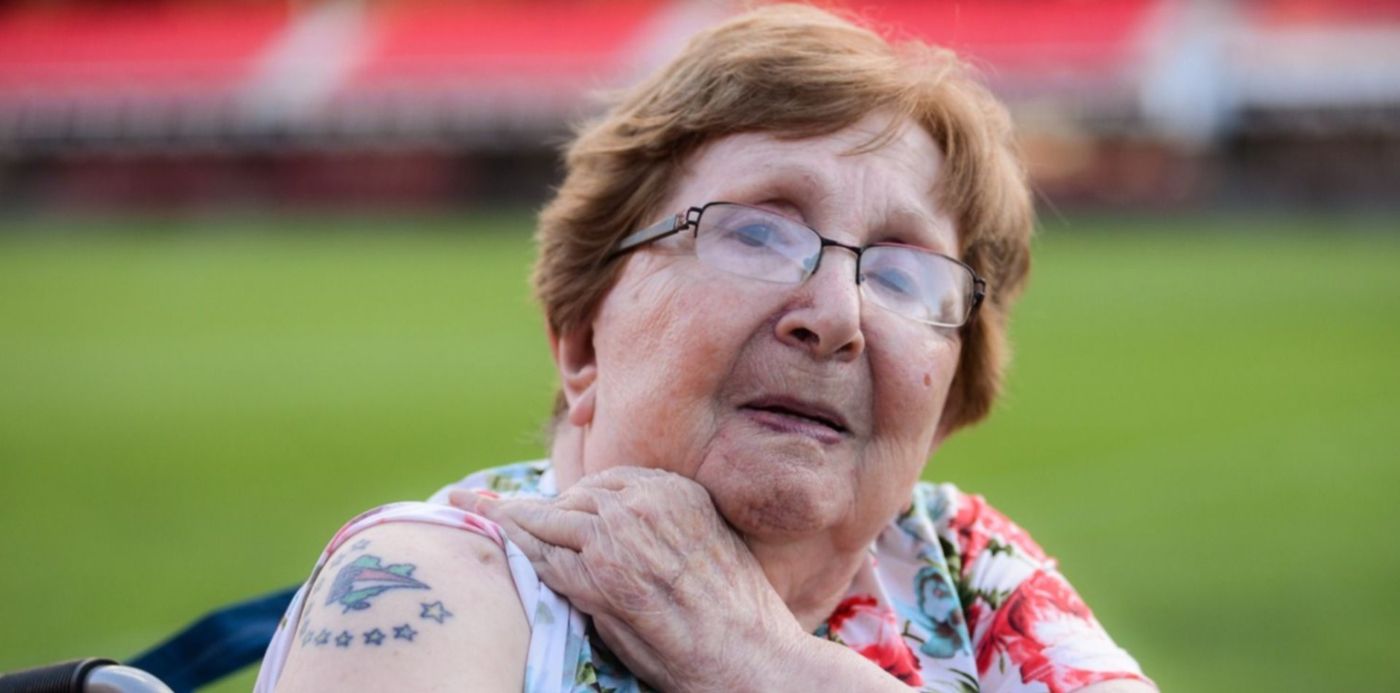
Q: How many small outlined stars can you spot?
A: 11